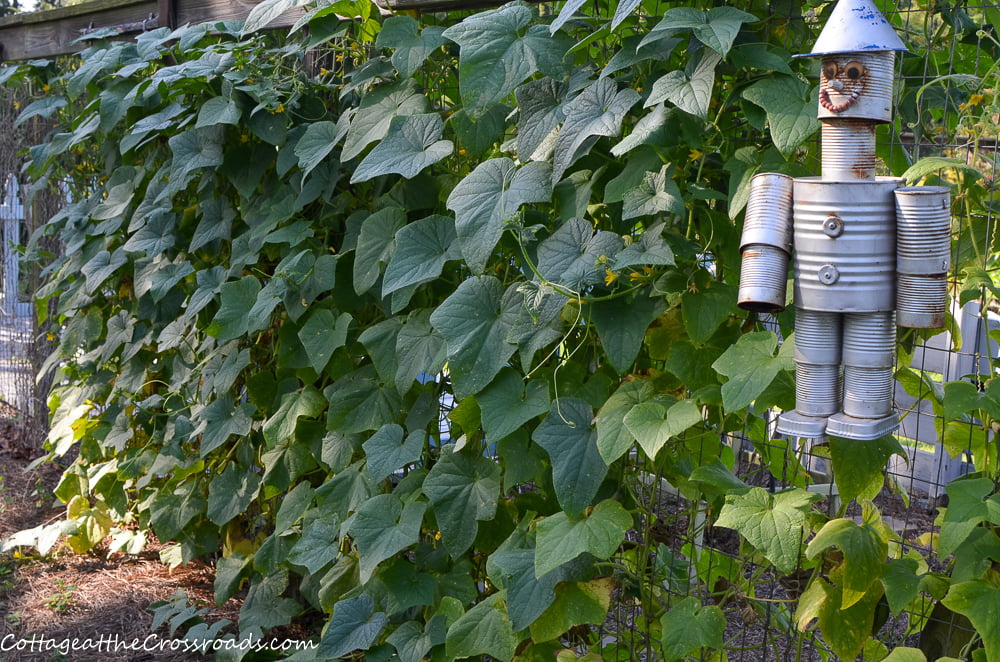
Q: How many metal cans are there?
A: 13